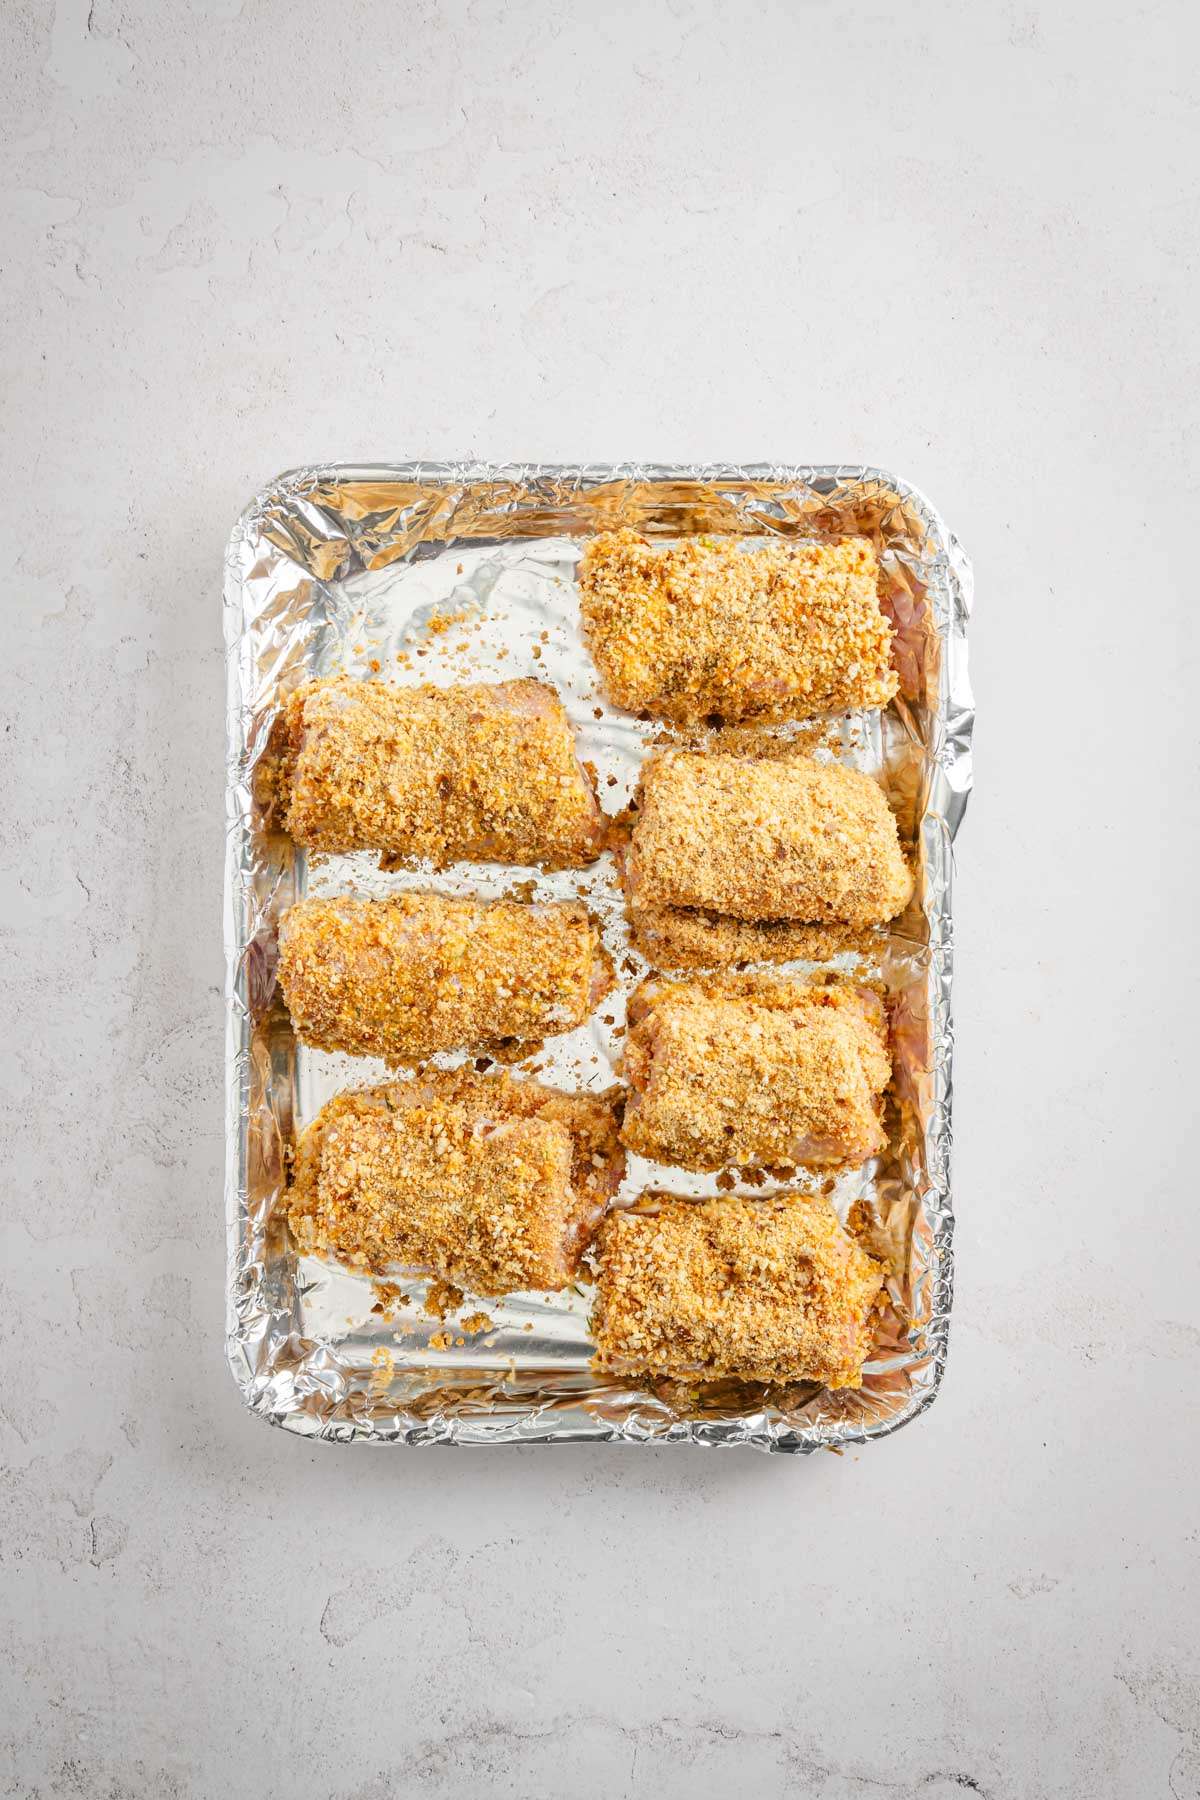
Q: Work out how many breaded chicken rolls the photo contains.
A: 7